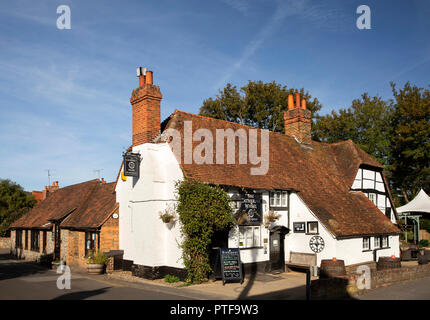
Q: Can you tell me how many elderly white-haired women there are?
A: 0